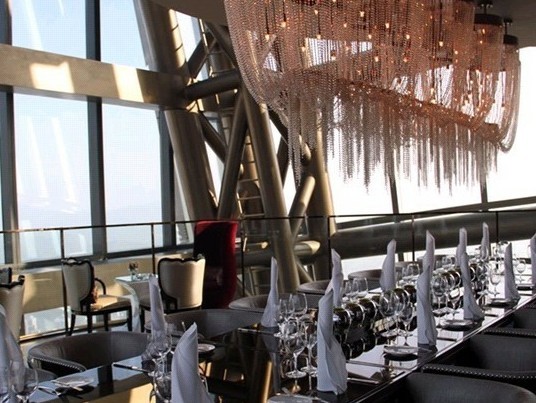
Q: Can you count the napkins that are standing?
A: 14